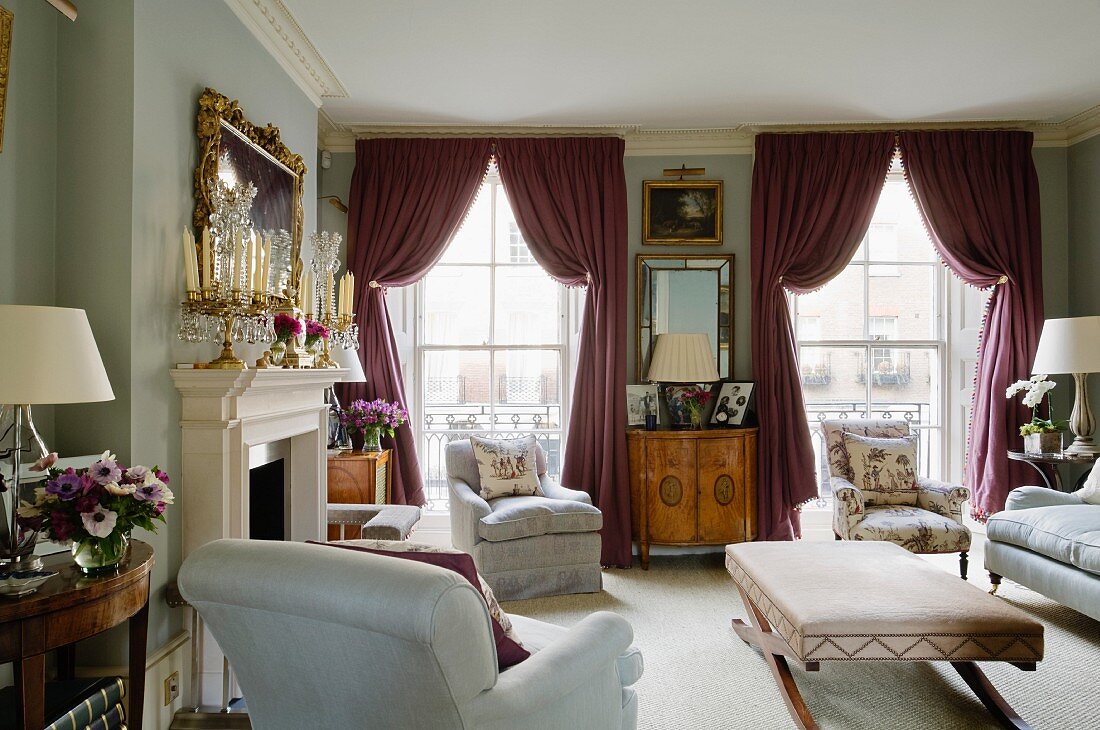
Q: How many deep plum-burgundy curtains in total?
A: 4